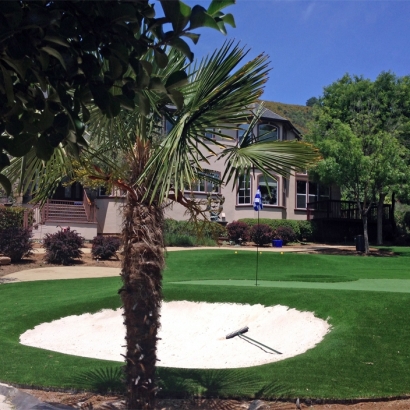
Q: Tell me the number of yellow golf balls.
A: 3